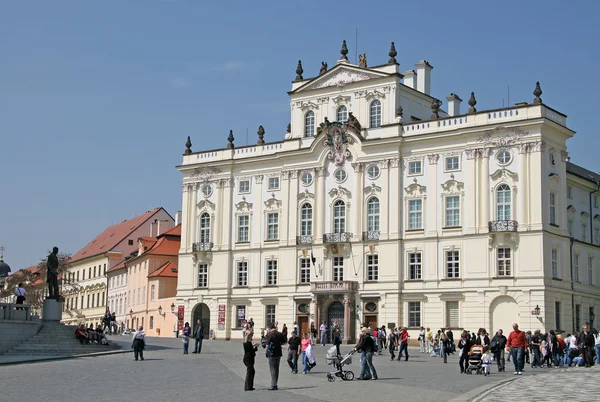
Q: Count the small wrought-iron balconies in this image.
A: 5